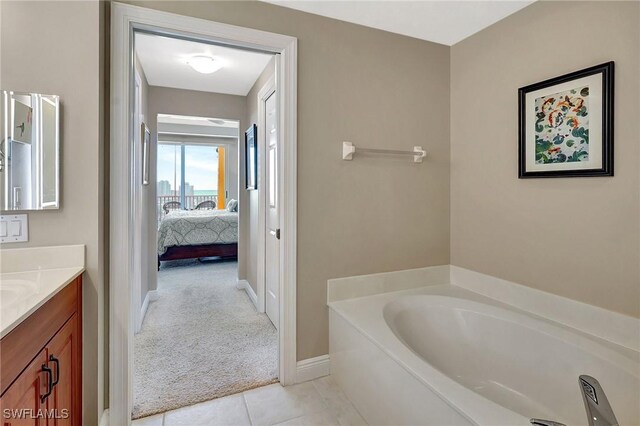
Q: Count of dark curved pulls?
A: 2